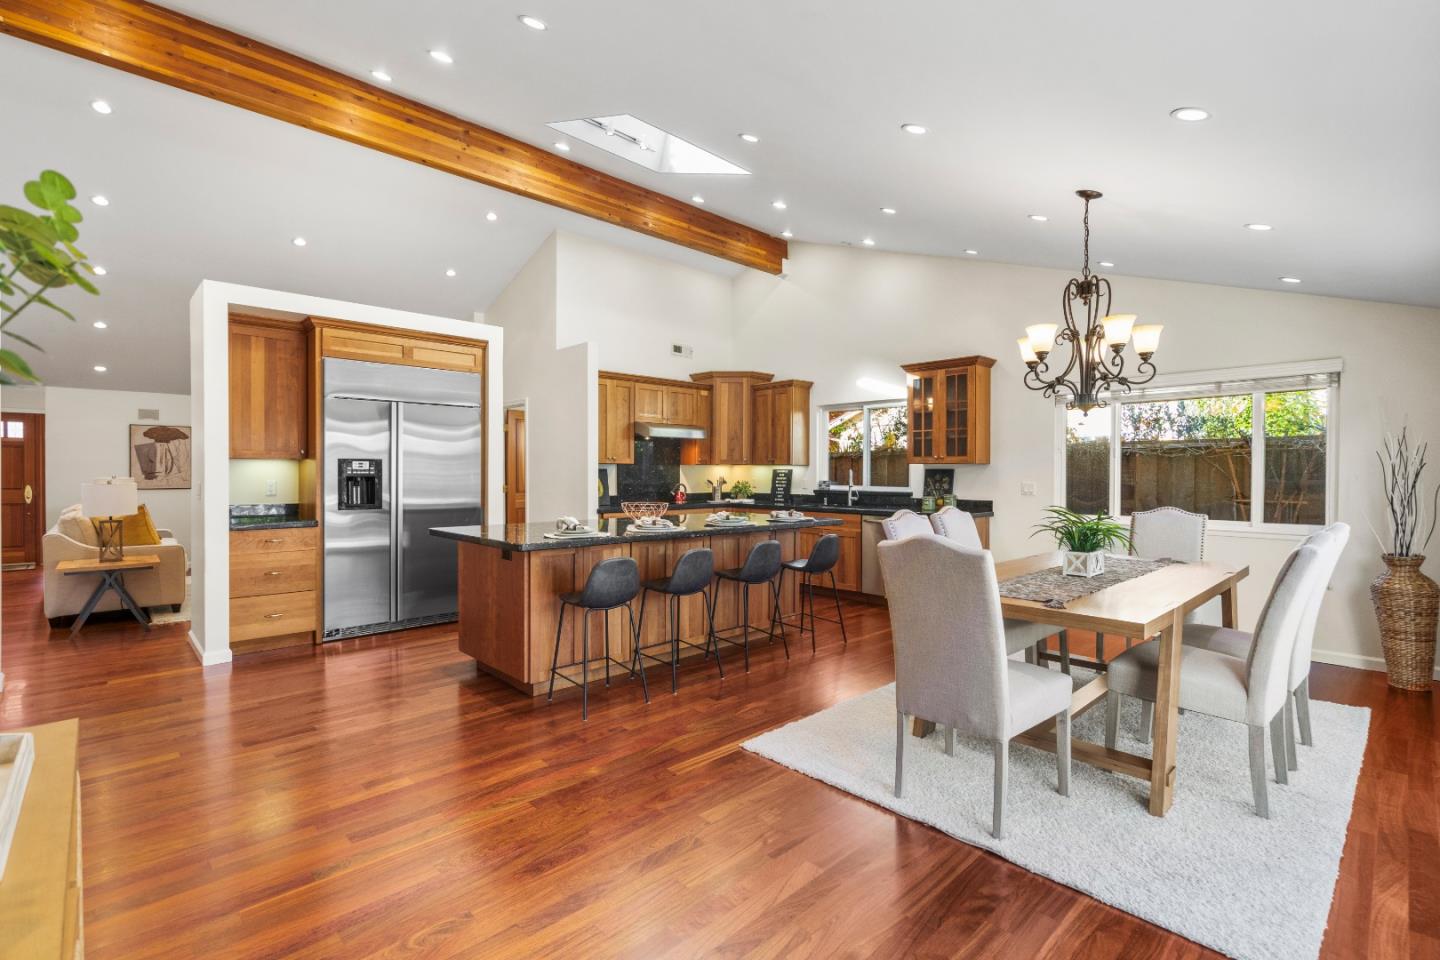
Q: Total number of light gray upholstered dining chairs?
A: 6